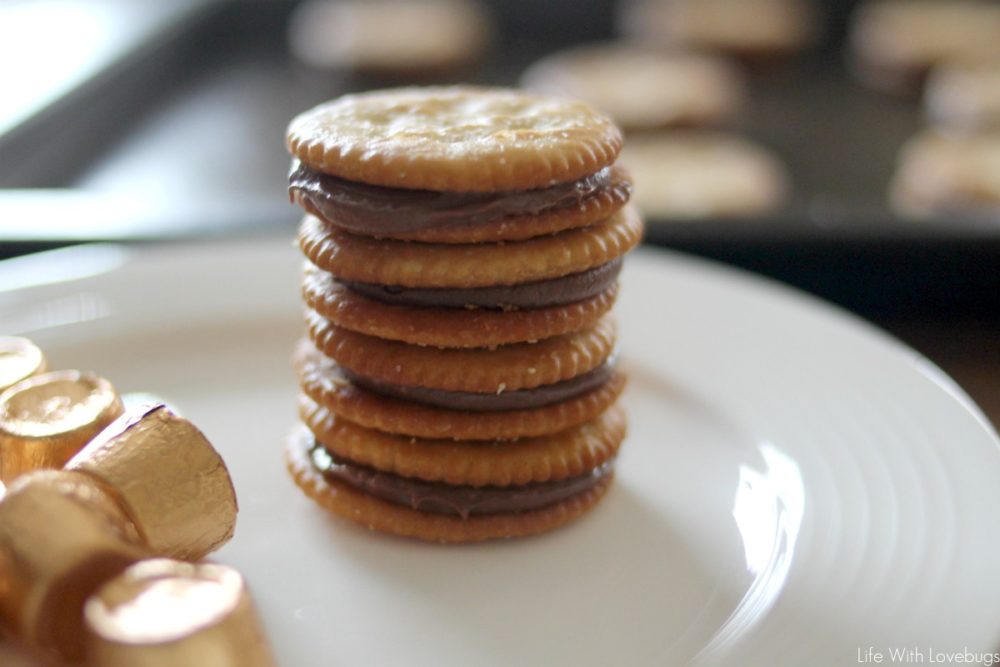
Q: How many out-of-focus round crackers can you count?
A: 7